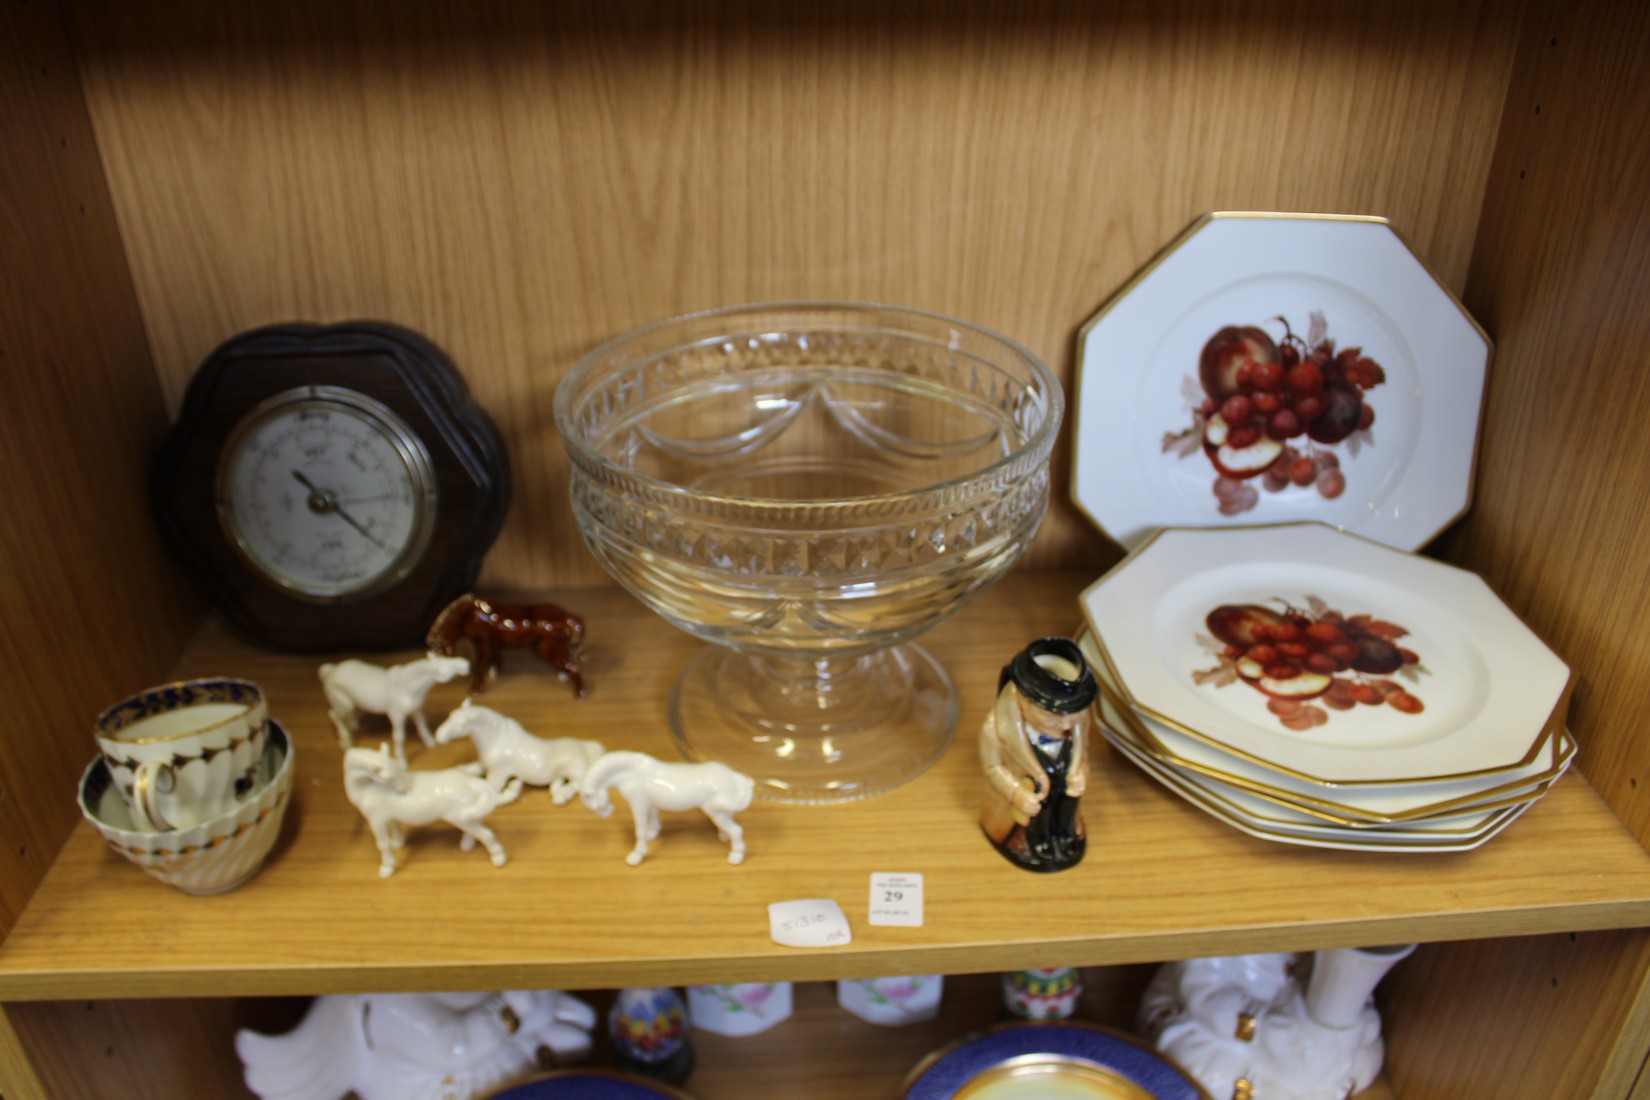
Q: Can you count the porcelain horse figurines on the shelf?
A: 5